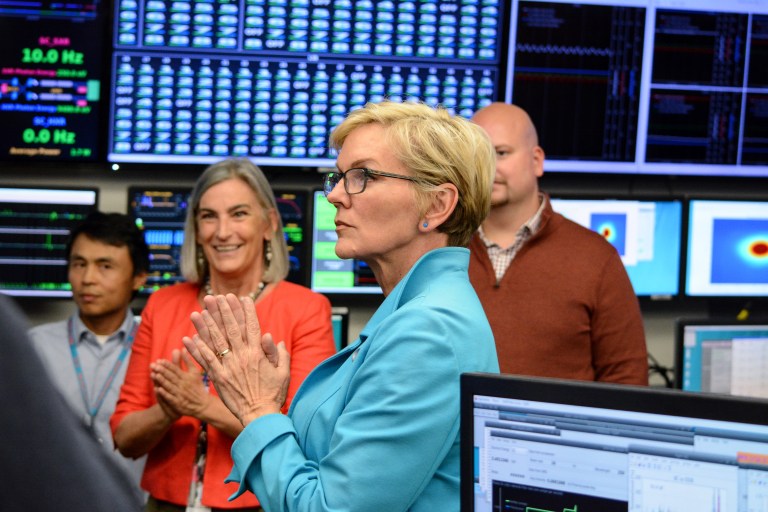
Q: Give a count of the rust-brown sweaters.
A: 1